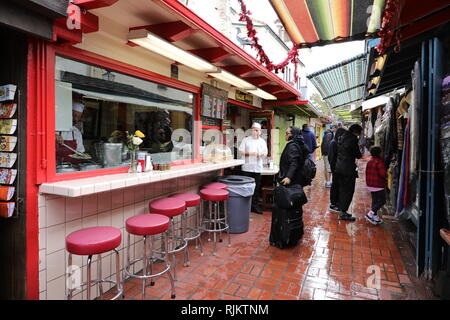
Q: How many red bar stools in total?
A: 6